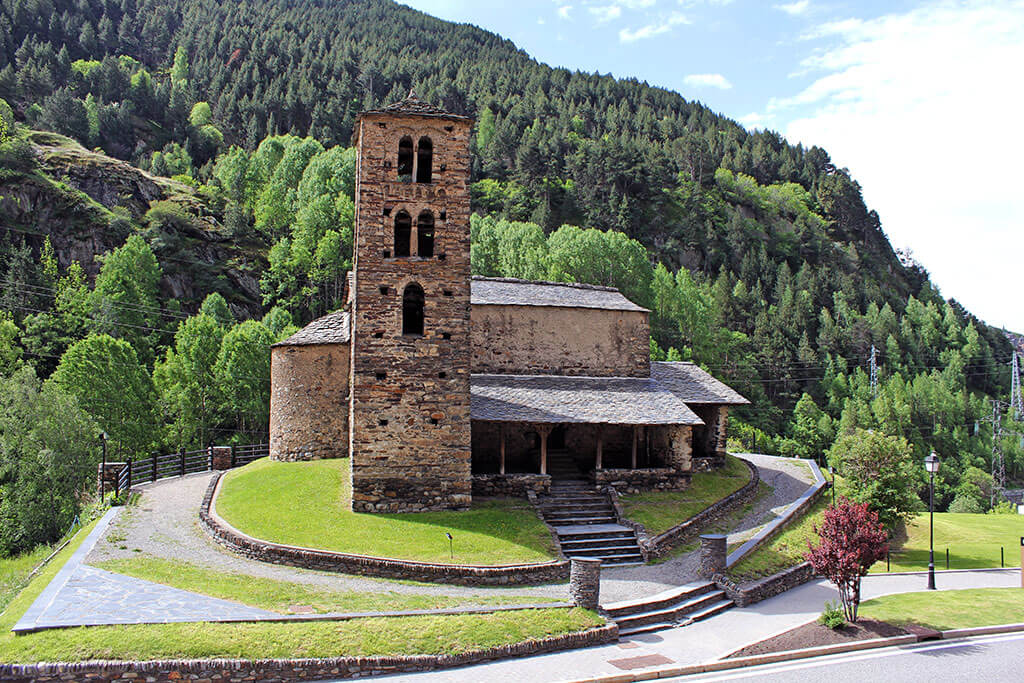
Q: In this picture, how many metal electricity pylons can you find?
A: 3